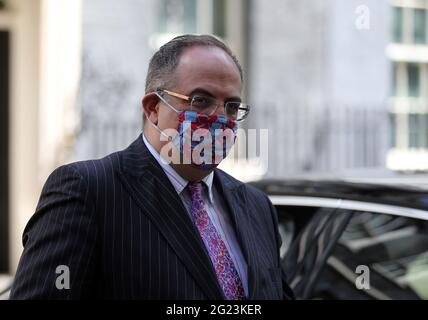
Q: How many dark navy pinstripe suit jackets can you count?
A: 1